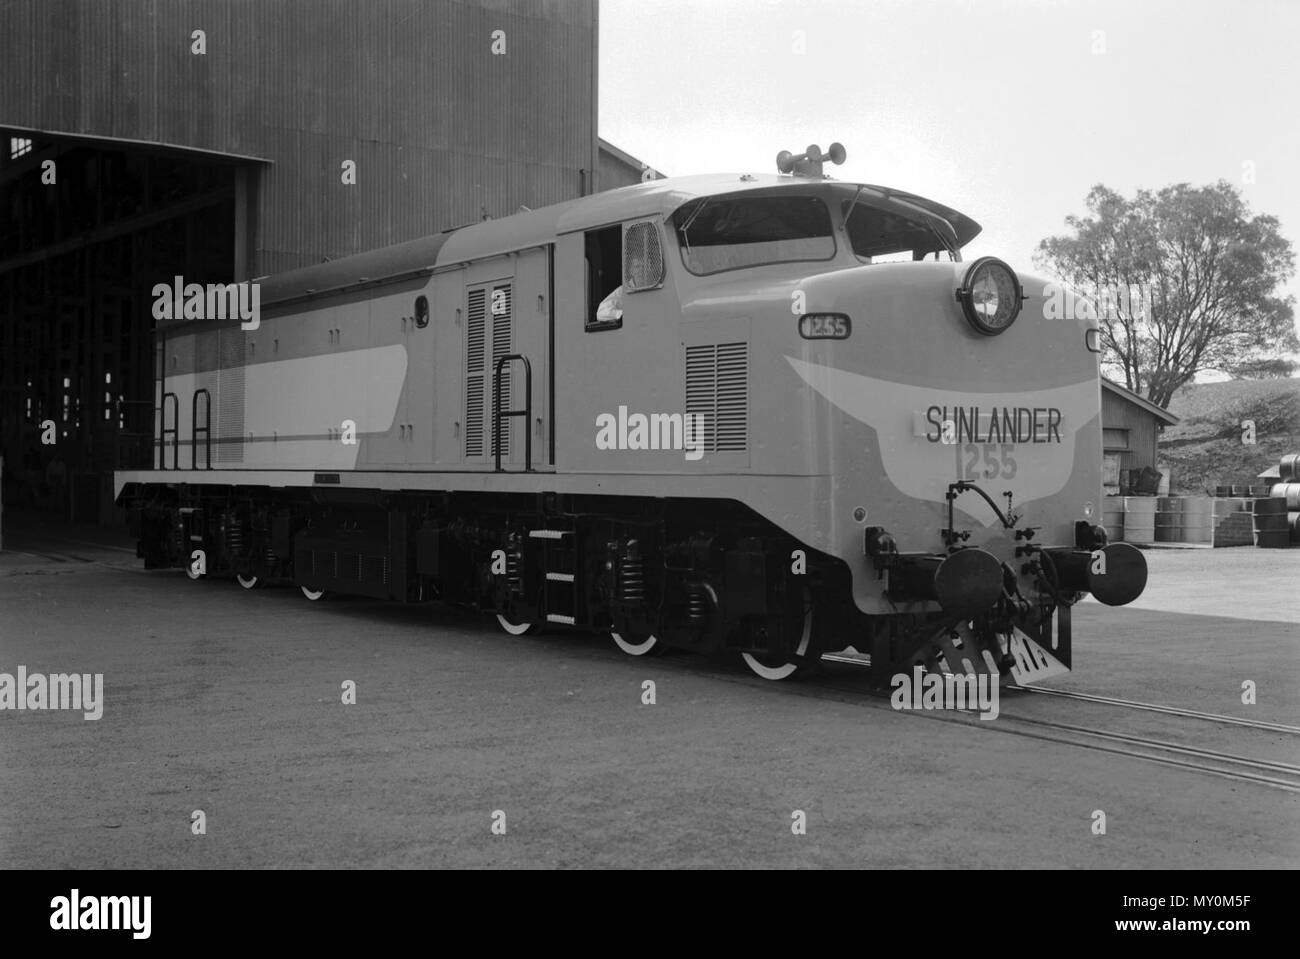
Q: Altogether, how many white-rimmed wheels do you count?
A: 6